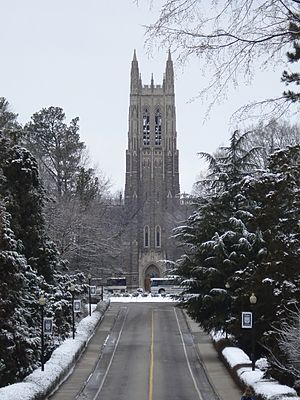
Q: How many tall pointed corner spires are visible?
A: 2